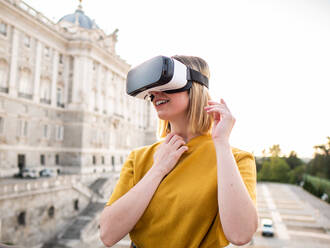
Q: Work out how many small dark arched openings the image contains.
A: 3